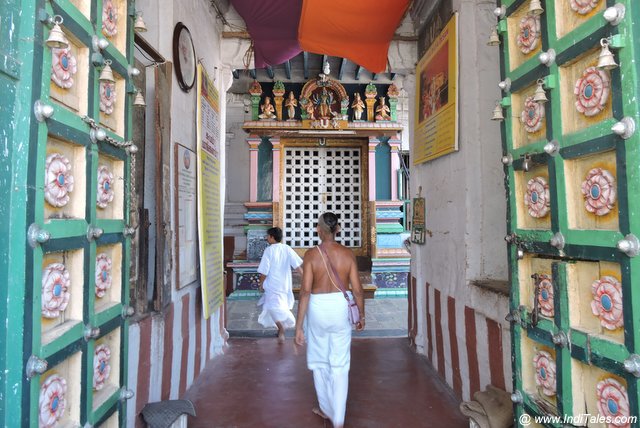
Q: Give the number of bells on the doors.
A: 9